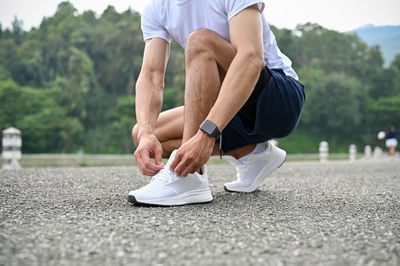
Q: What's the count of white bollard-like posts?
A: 5